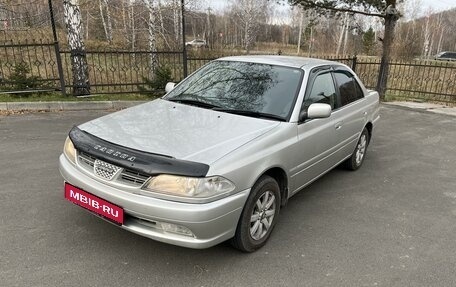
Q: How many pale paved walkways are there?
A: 1